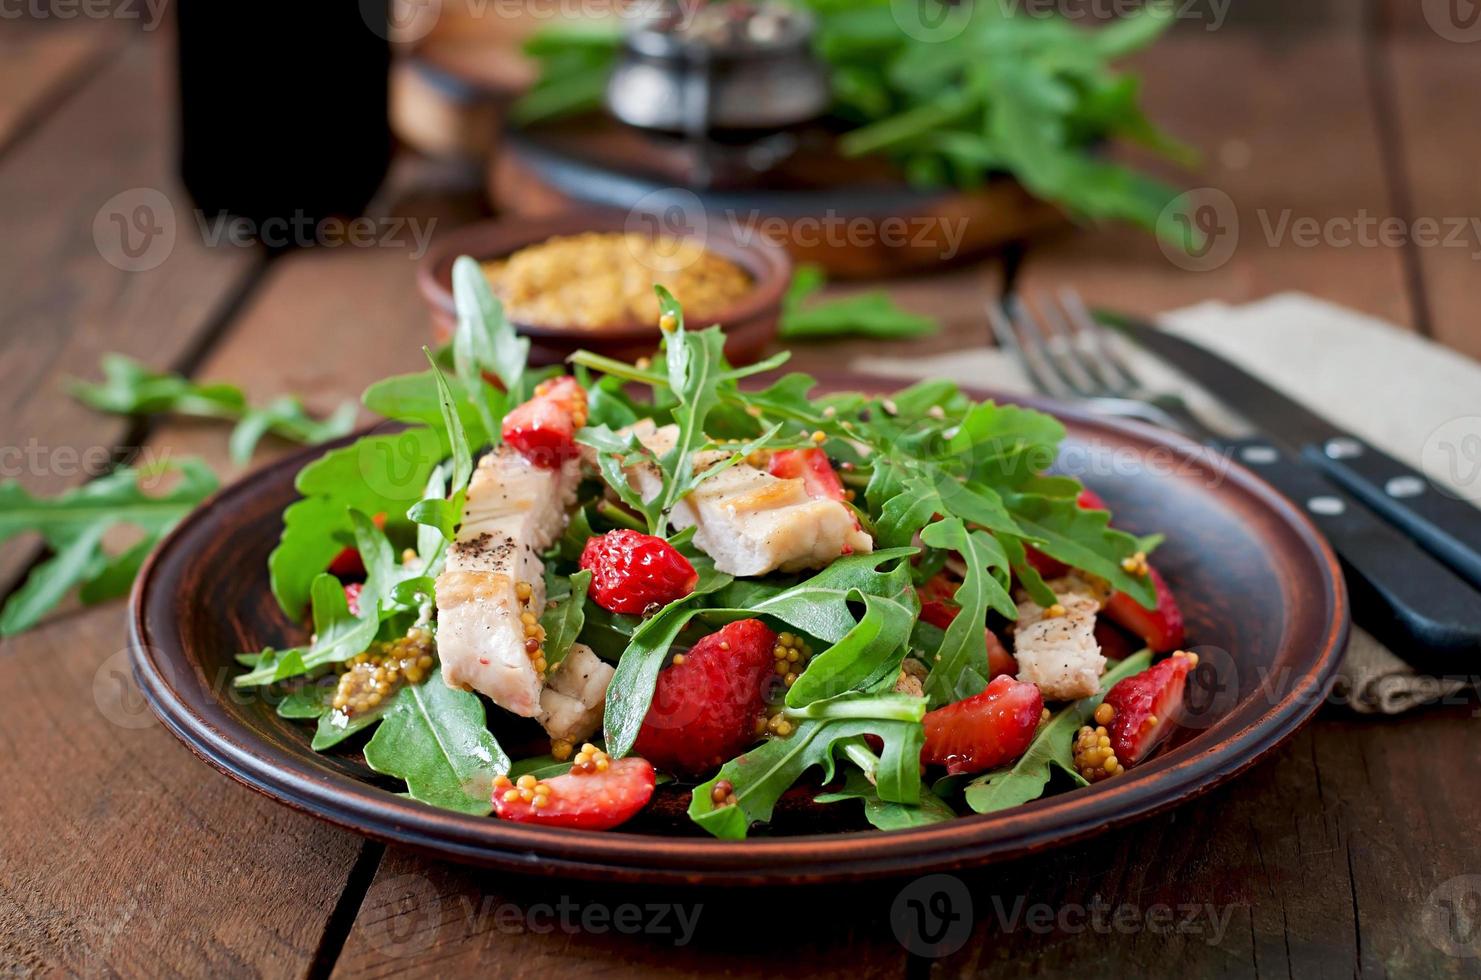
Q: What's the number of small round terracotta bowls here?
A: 1